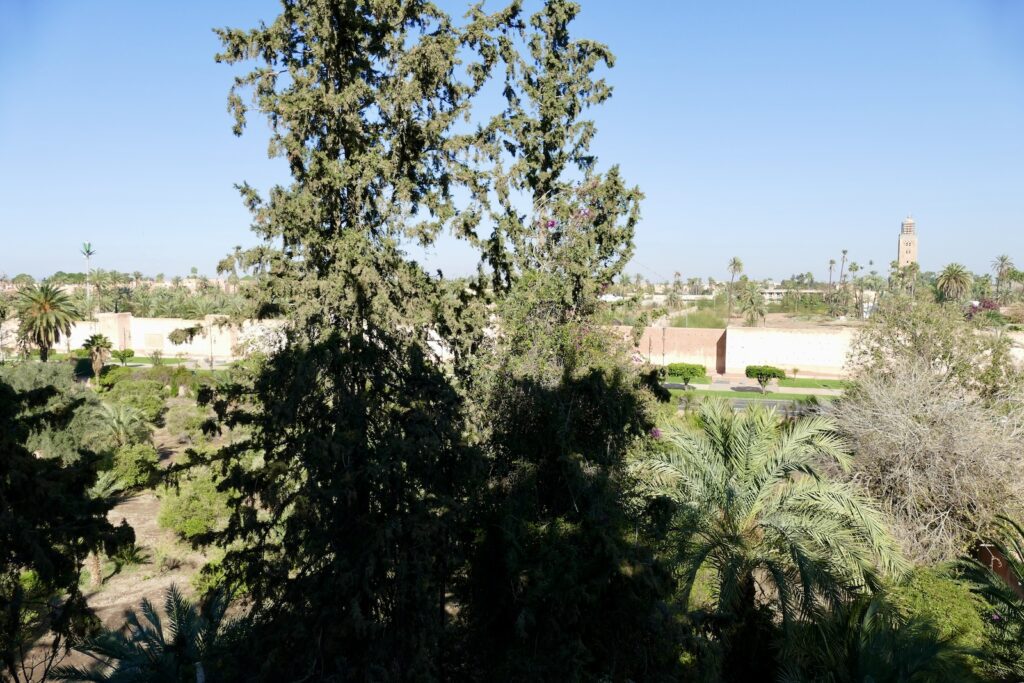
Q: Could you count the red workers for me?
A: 0